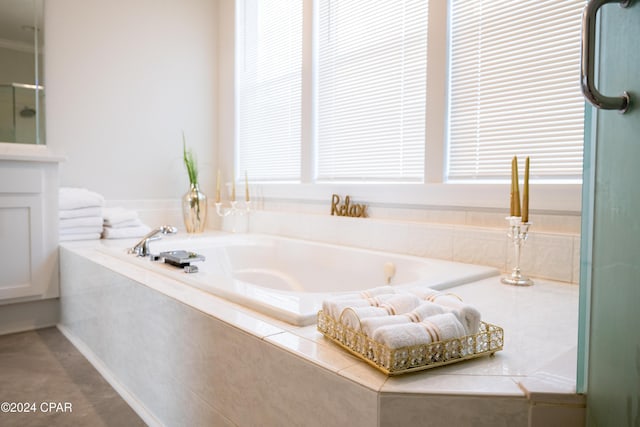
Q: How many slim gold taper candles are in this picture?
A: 6